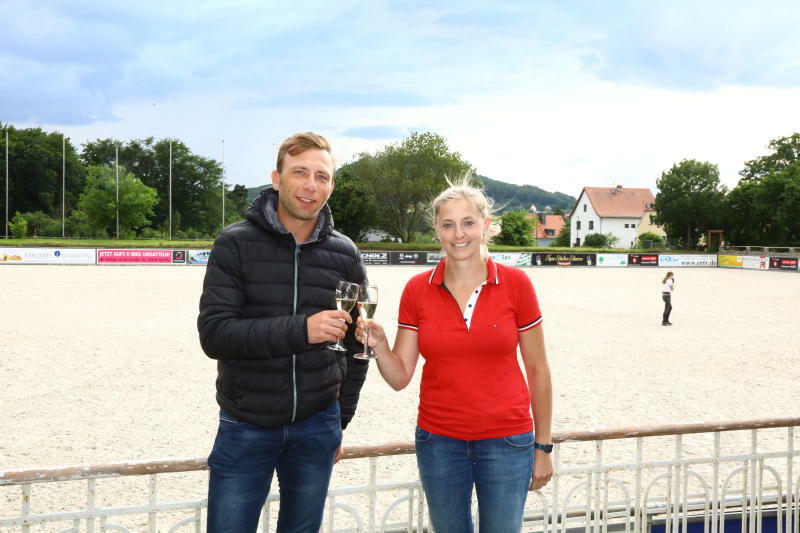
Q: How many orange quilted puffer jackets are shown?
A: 0